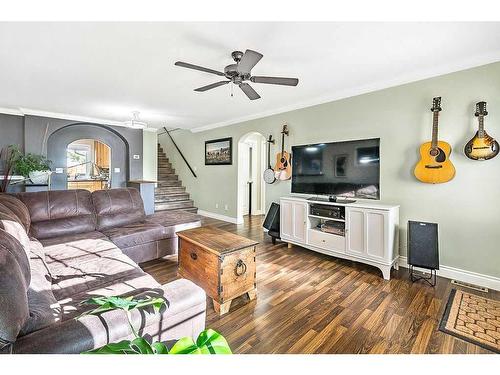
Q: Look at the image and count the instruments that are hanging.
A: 4